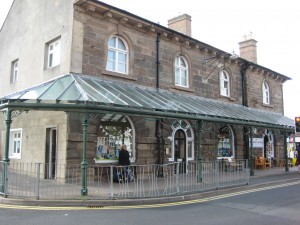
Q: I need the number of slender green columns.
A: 5